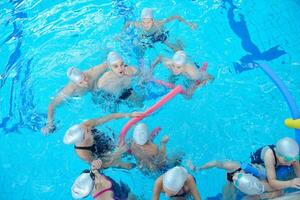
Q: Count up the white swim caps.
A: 10